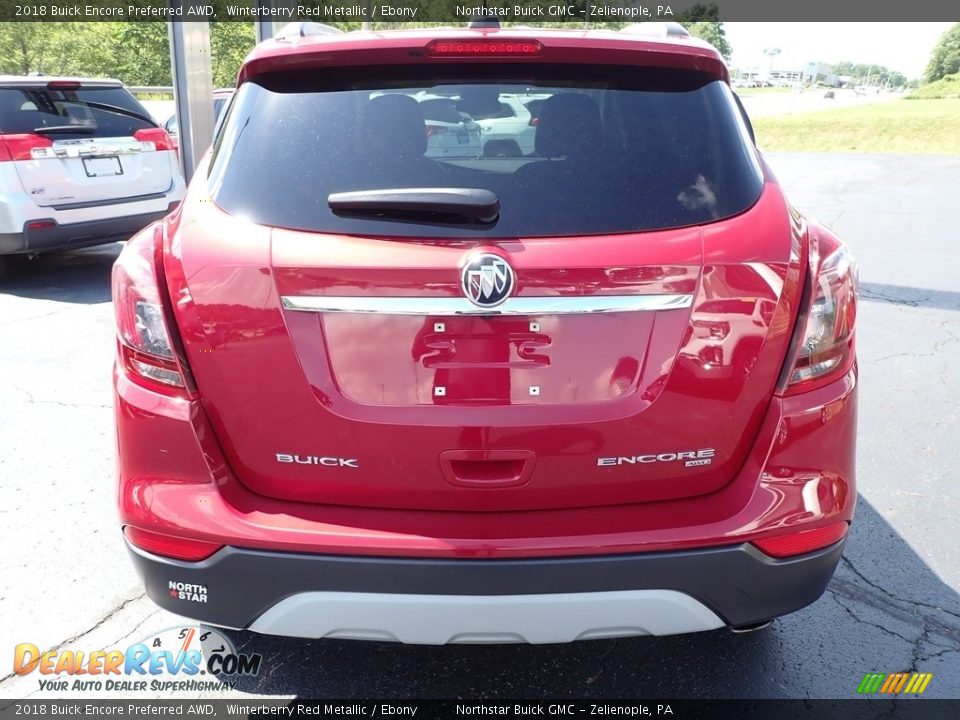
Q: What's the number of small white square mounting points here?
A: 4